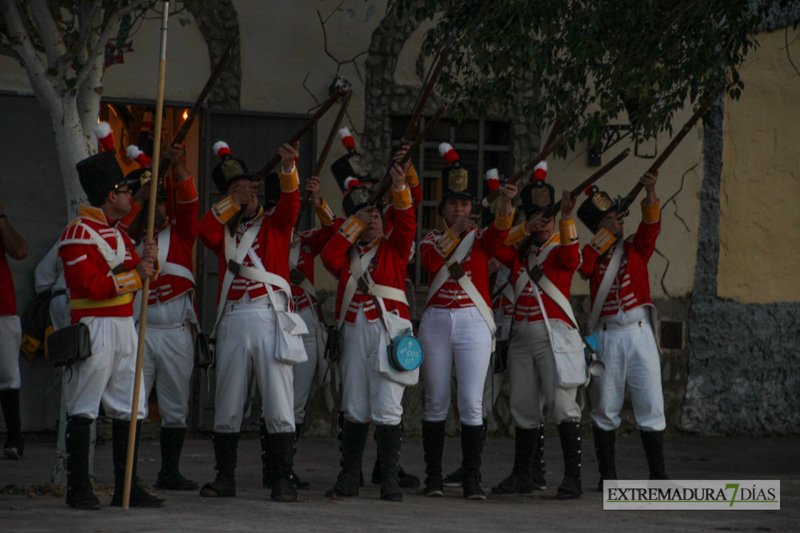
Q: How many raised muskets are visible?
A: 9